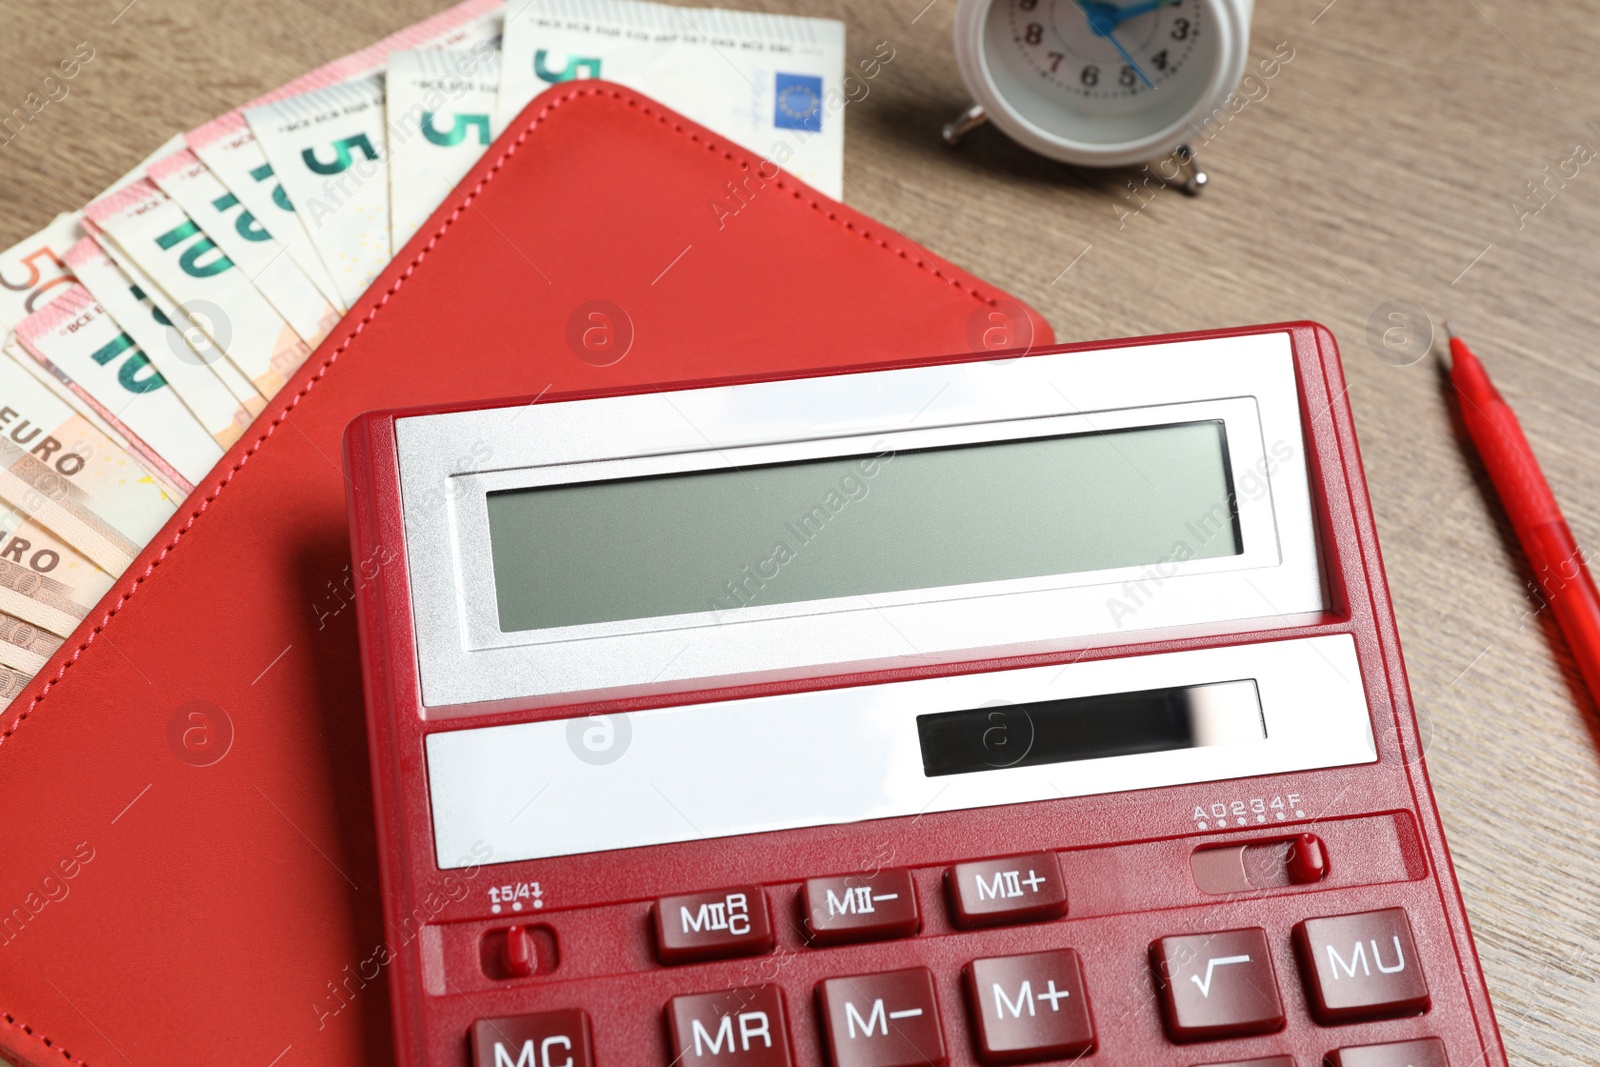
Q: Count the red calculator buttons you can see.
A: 11